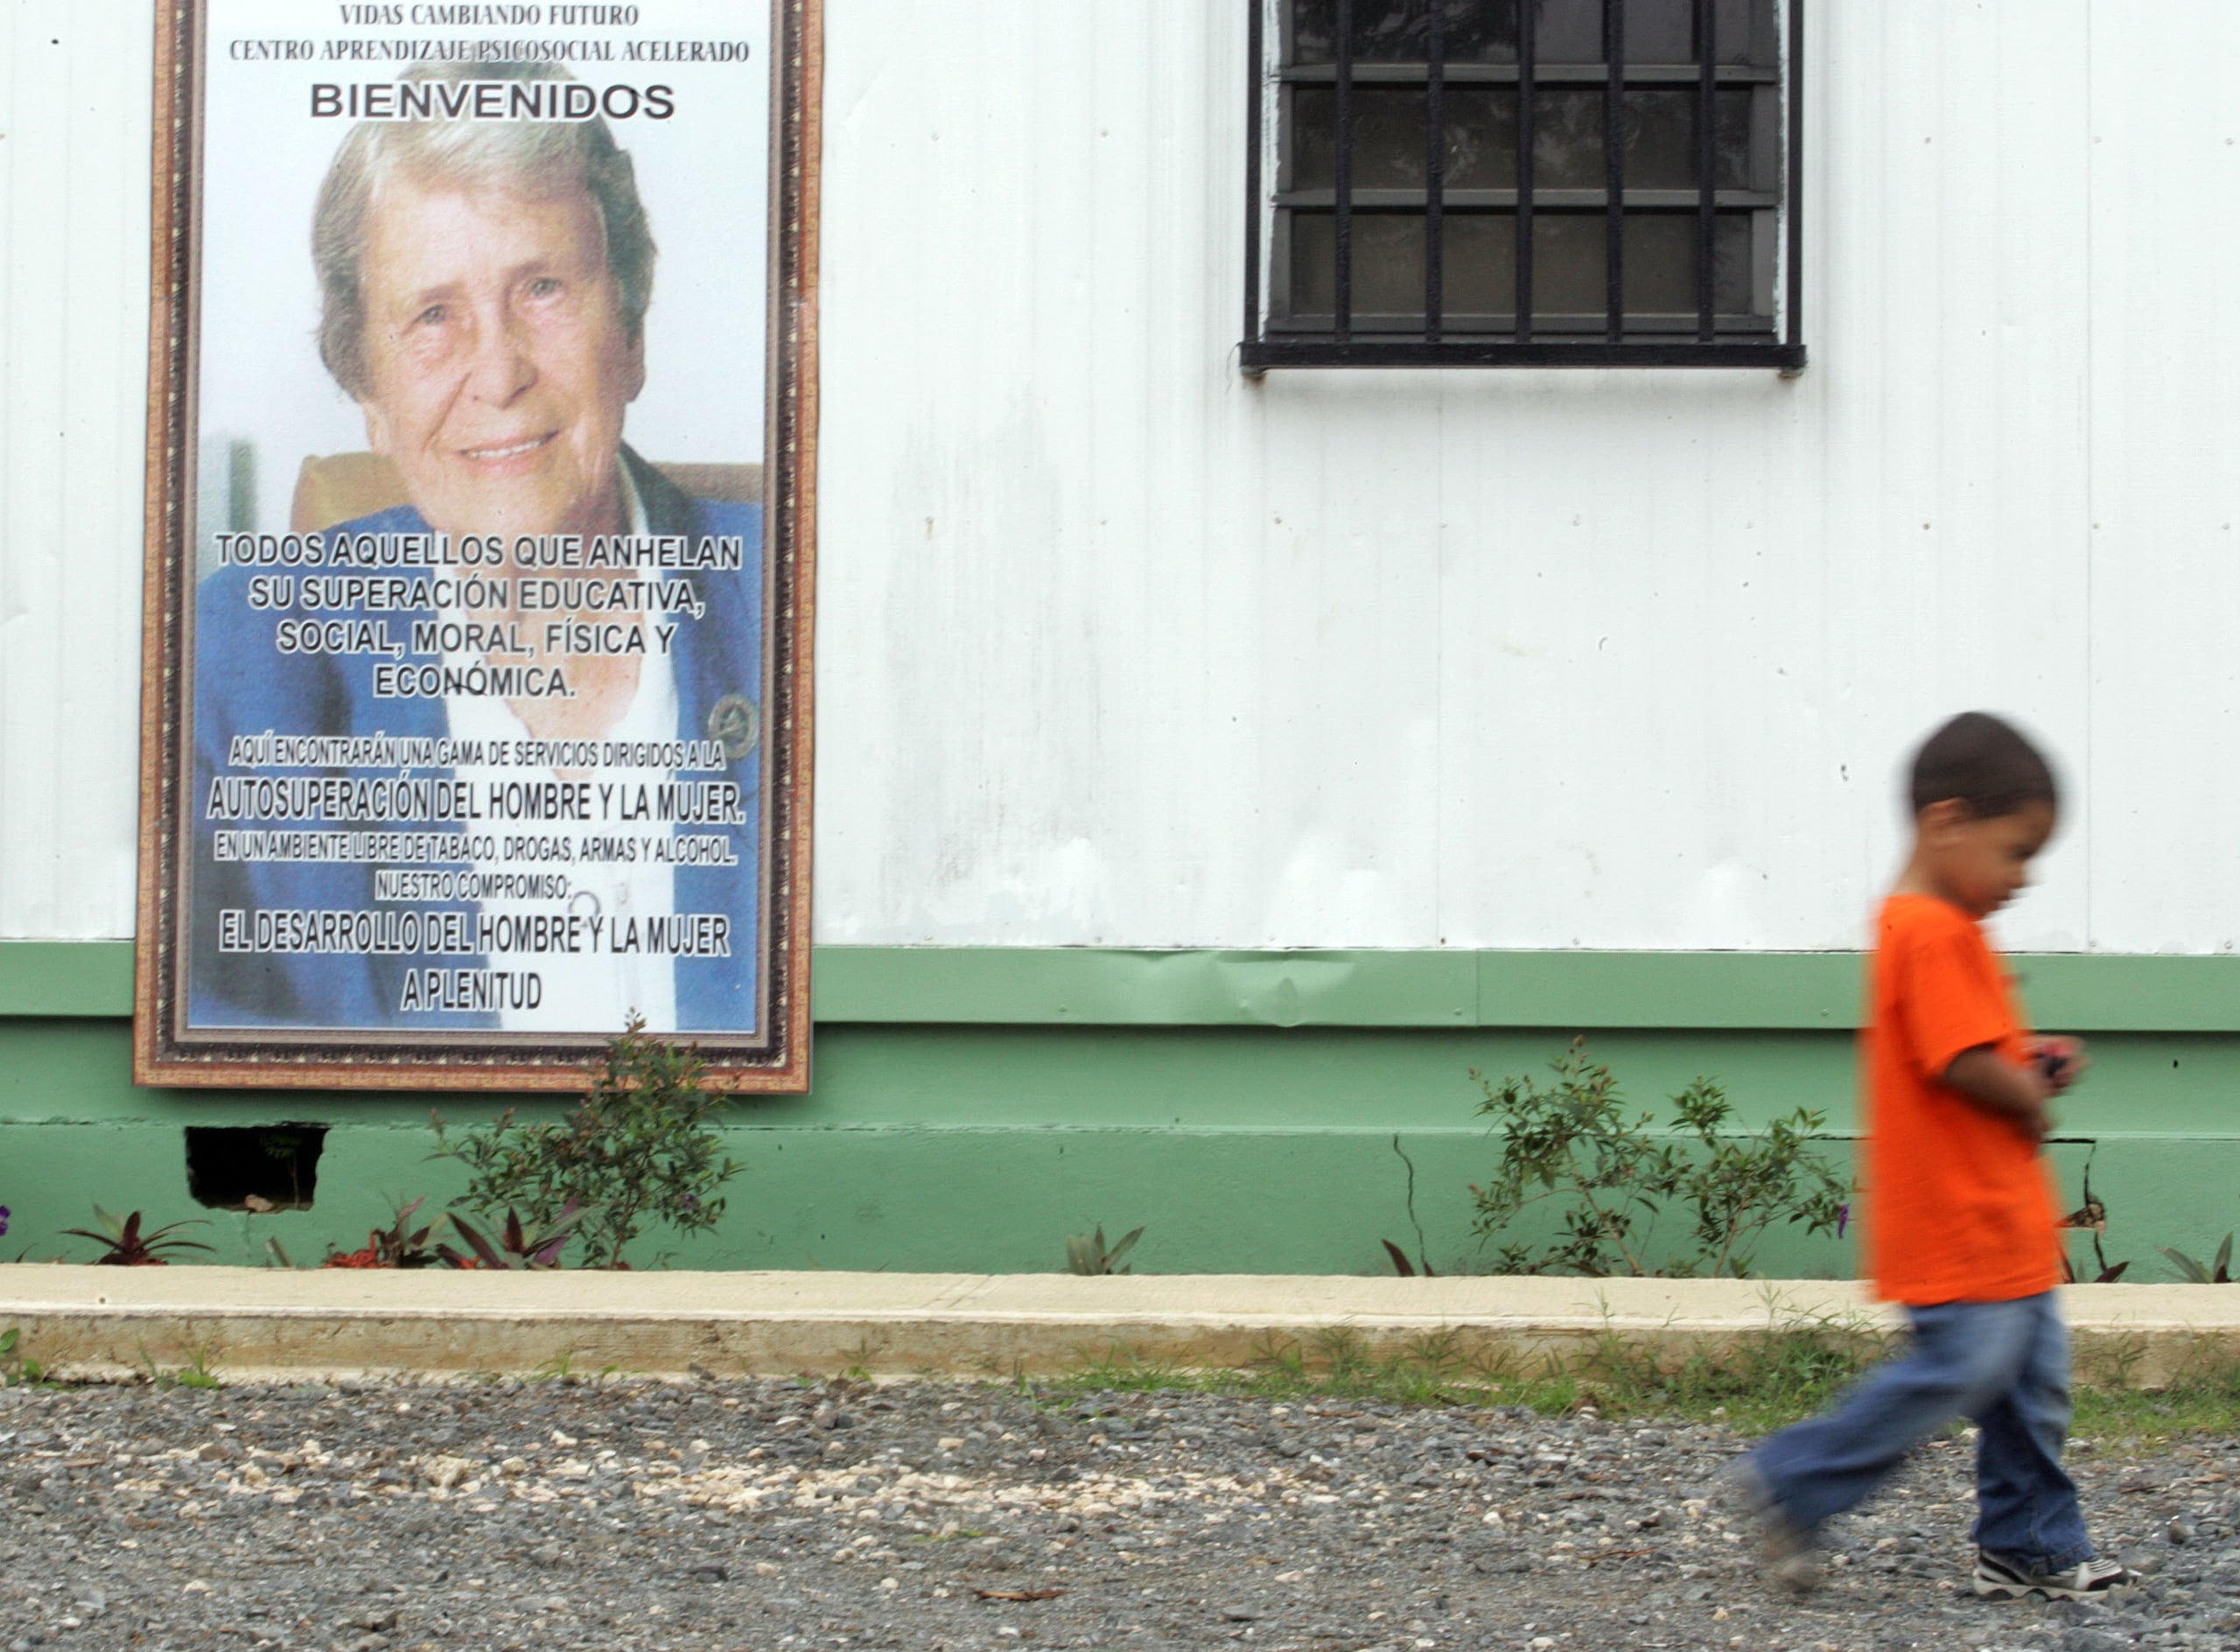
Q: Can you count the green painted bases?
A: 1